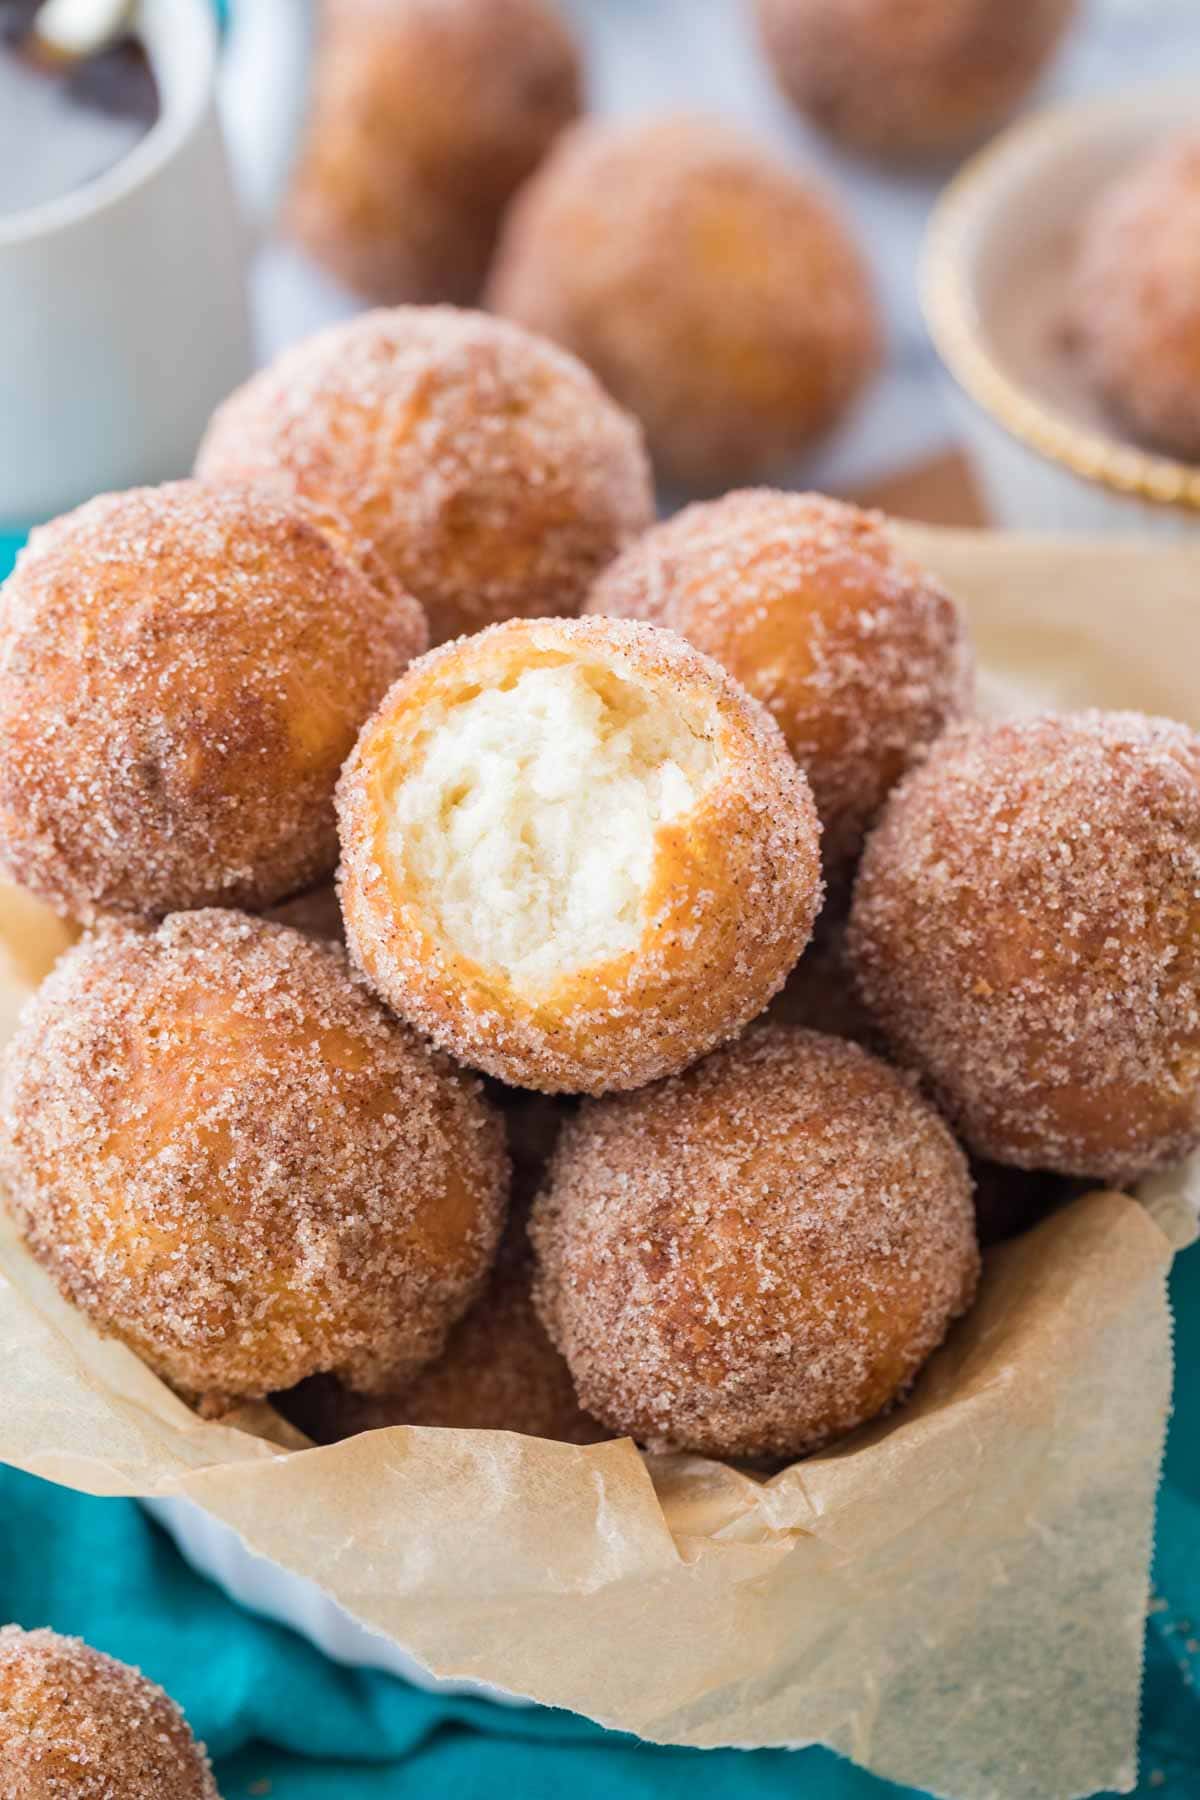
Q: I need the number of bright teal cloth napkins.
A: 1